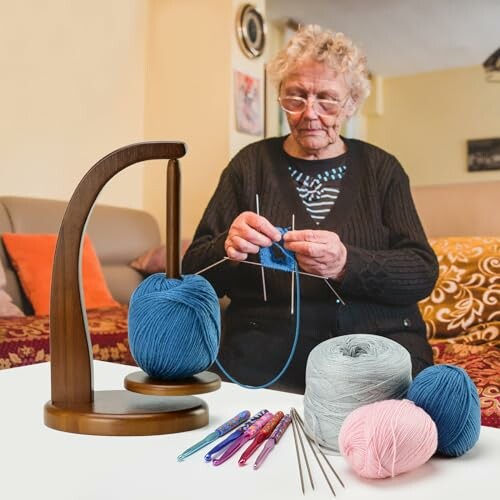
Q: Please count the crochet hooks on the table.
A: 5